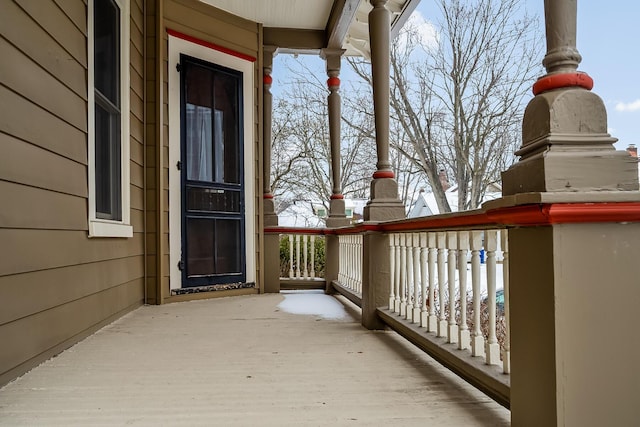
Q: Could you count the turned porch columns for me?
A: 4